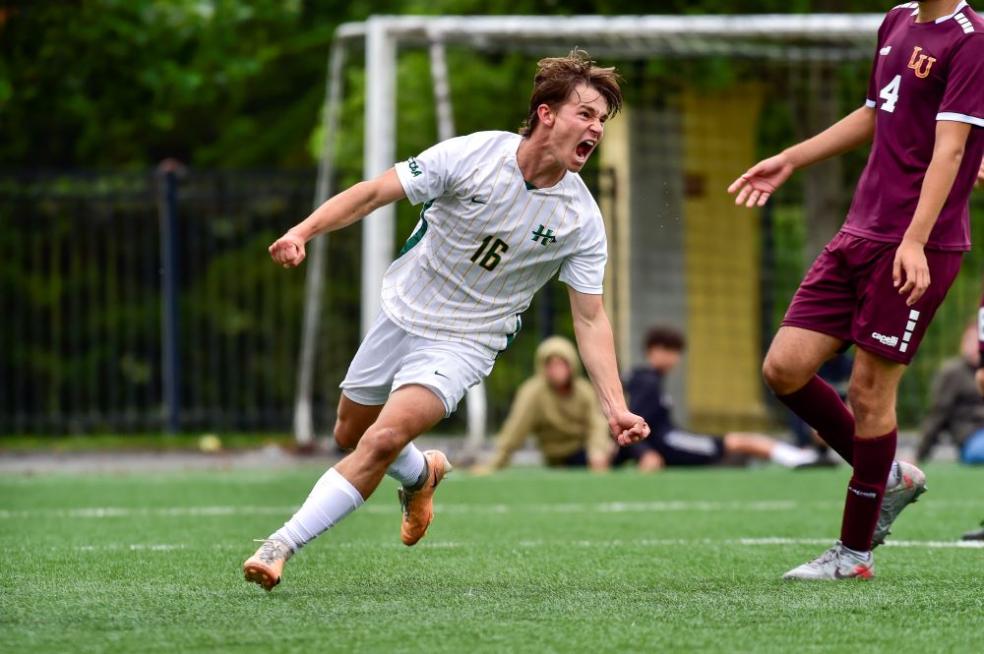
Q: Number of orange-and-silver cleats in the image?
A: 2